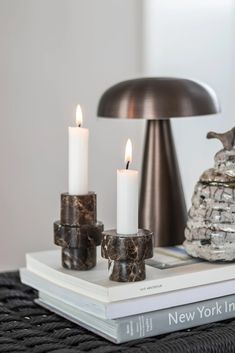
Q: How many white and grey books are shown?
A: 3